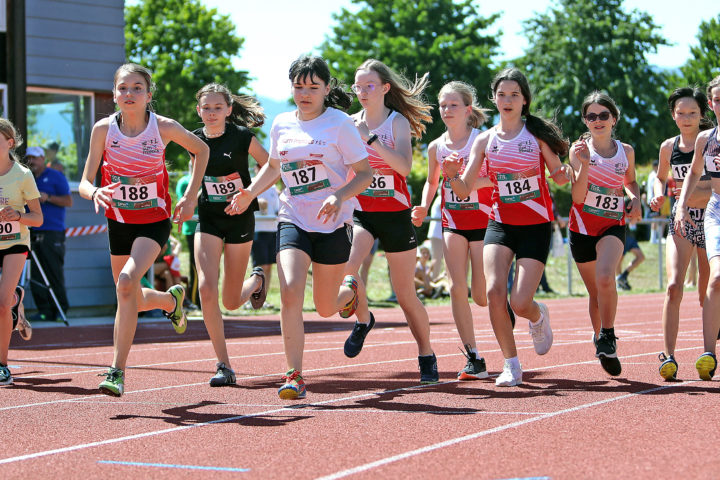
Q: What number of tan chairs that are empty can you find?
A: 0